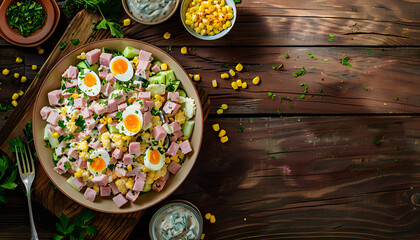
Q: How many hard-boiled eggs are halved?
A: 5